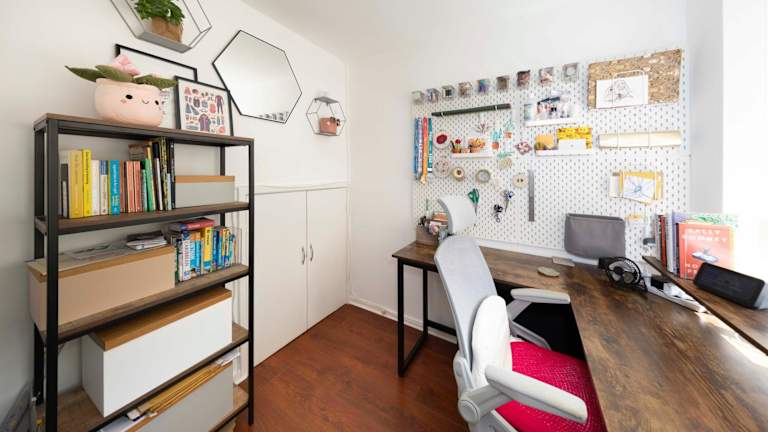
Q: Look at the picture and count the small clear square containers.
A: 9